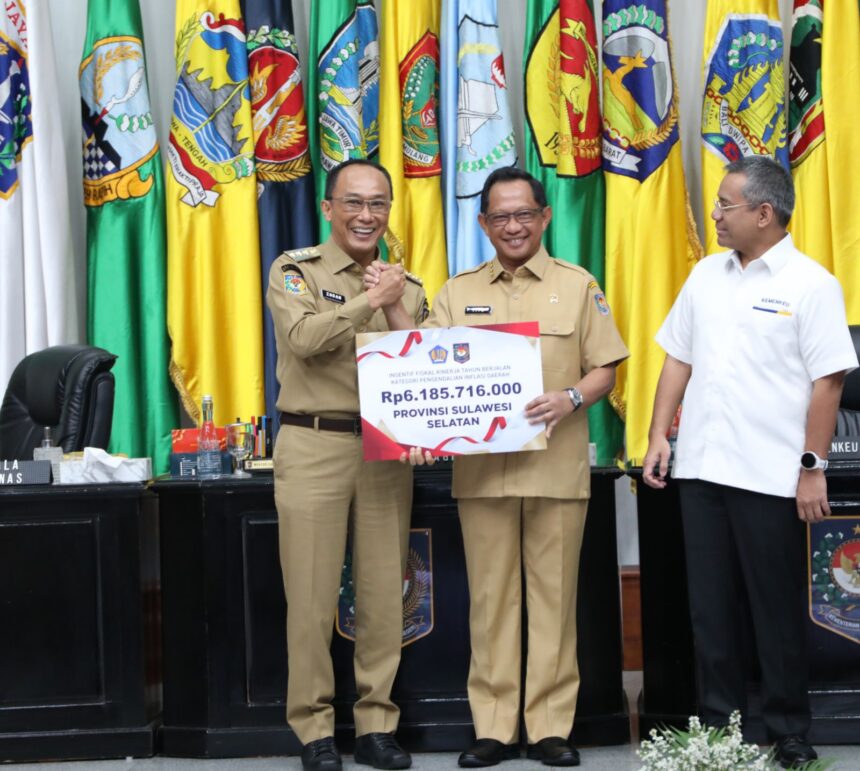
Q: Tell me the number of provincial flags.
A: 11